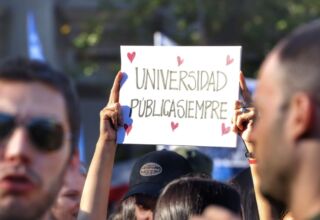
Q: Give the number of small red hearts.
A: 6